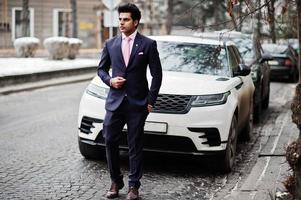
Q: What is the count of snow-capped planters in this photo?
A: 3